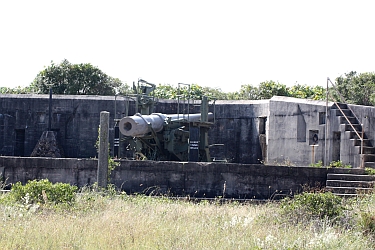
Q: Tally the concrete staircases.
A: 2